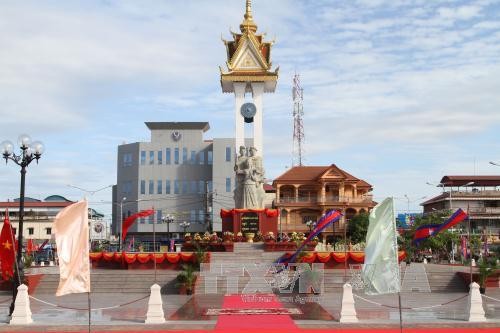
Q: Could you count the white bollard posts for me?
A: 4